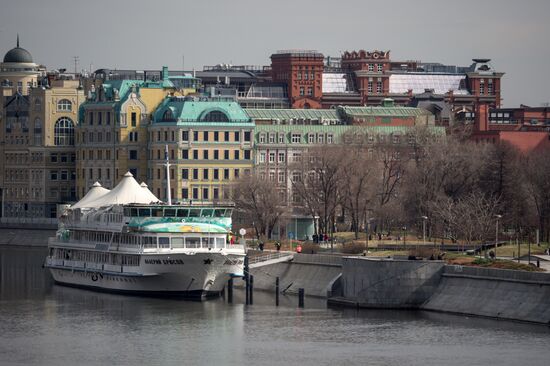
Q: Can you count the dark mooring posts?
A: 5